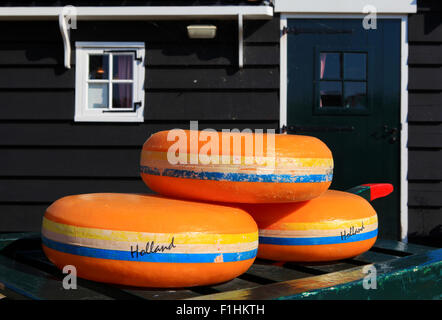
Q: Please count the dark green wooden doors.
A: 1